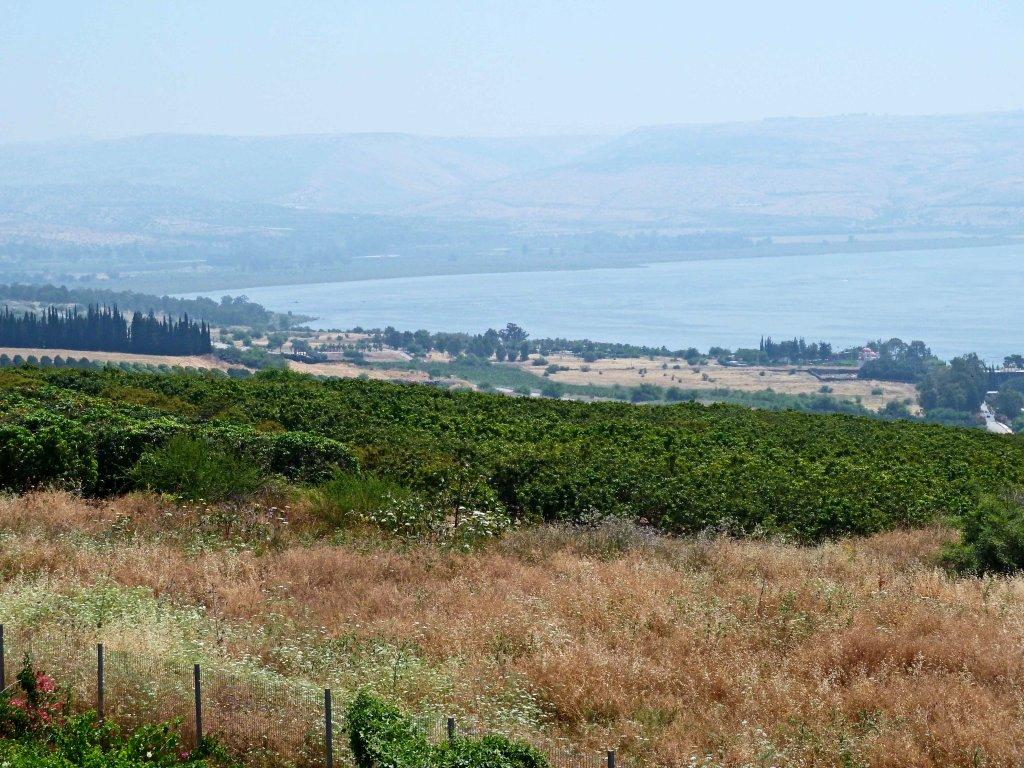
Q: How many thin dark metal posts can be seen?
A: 6